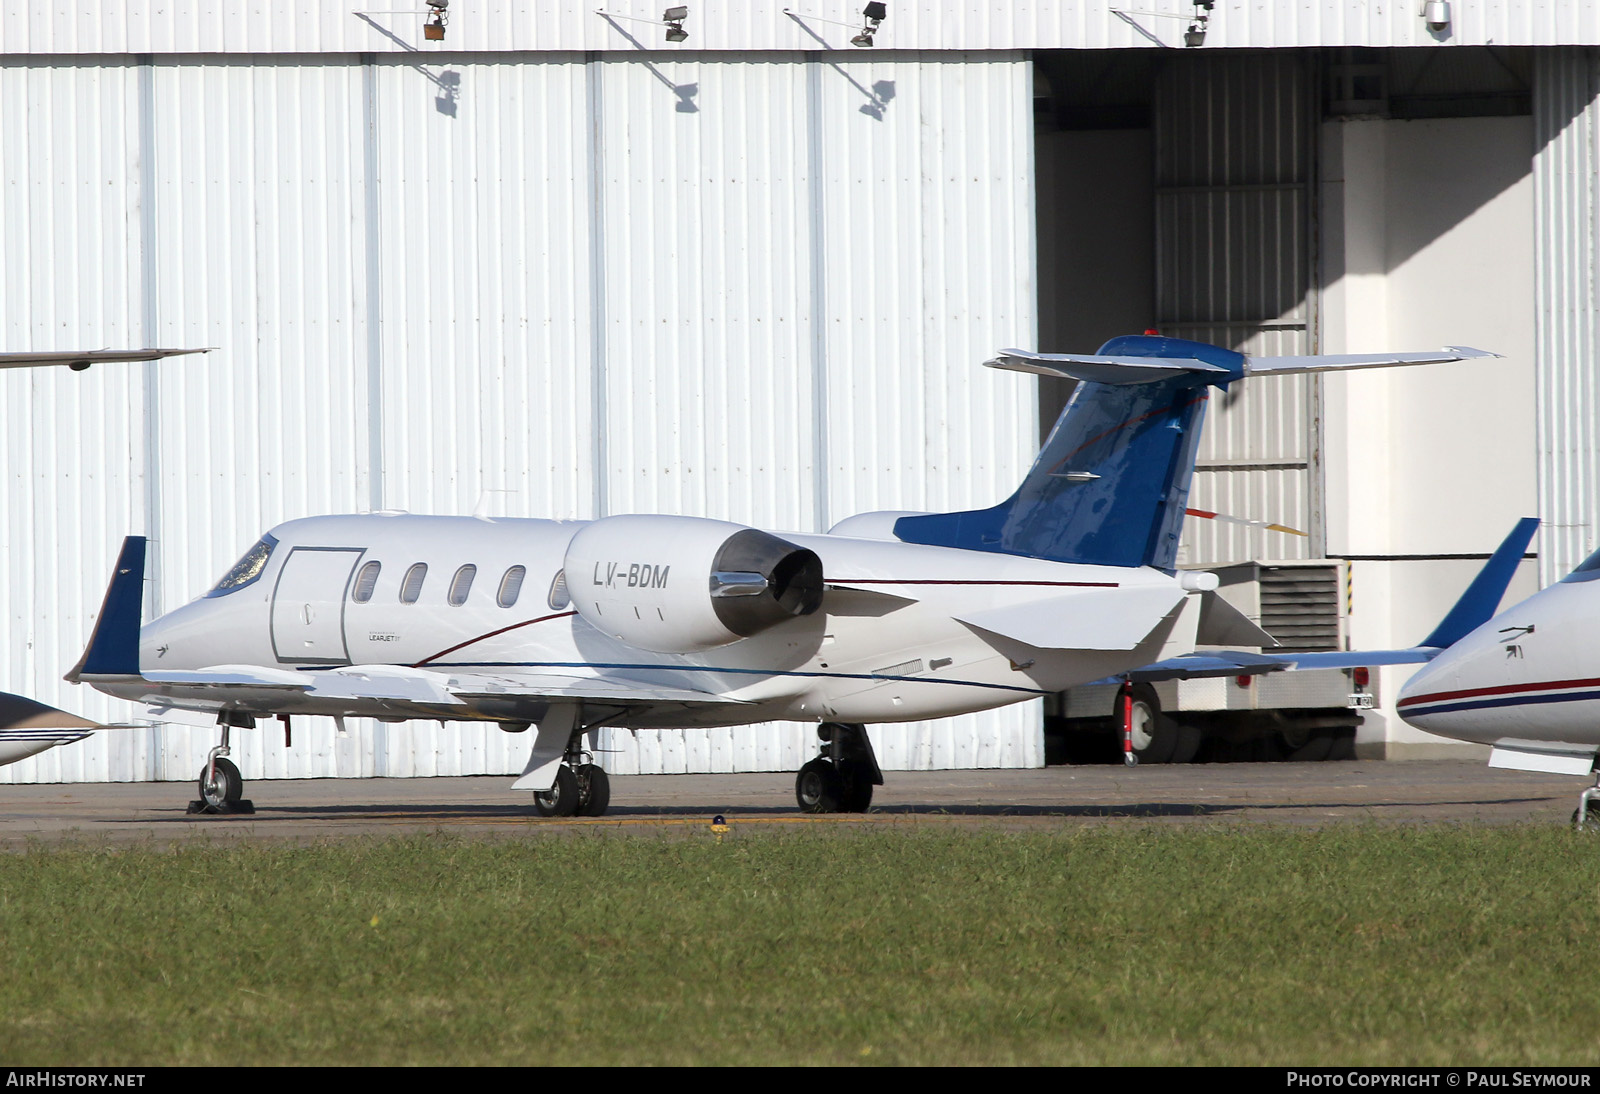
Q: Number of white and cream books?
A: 0